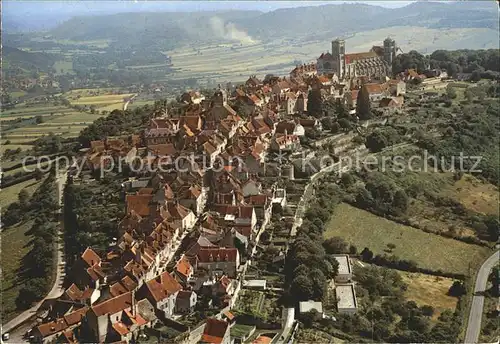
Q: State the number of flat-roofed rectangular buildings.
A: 3